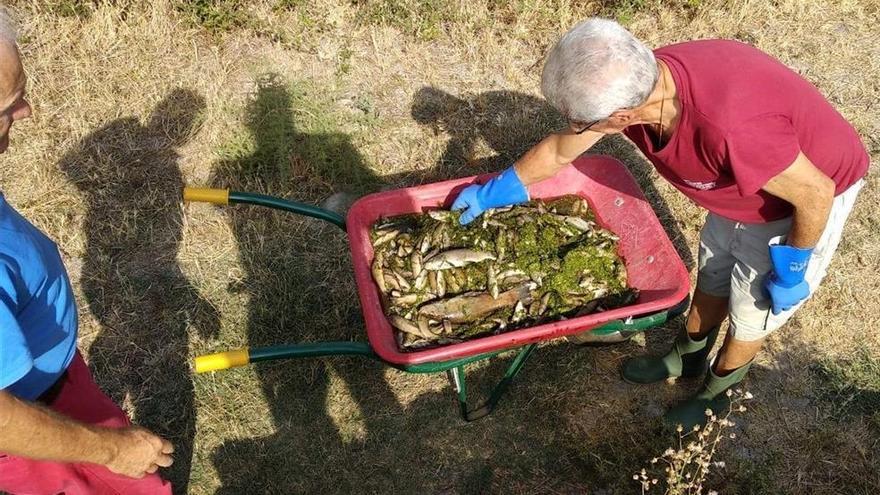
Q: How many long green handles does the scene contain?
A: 2